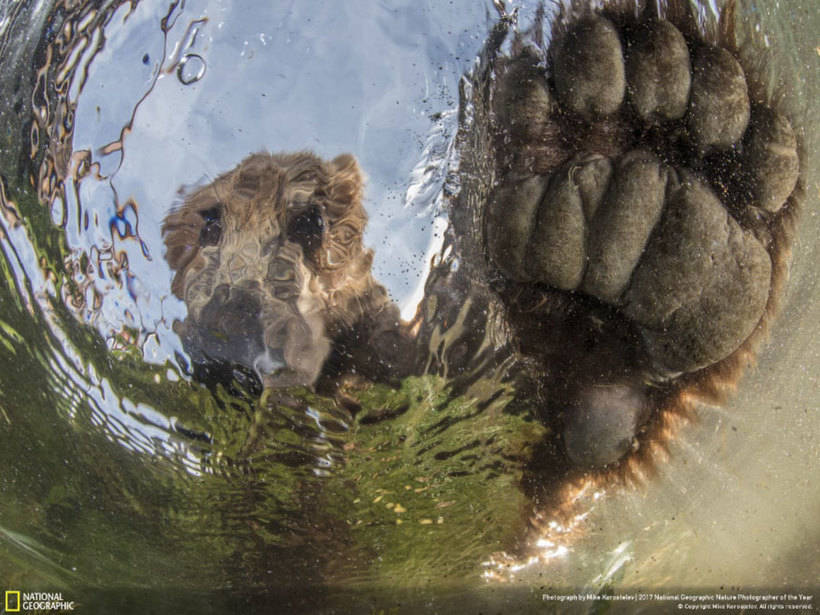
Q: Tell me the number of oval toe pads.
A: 5